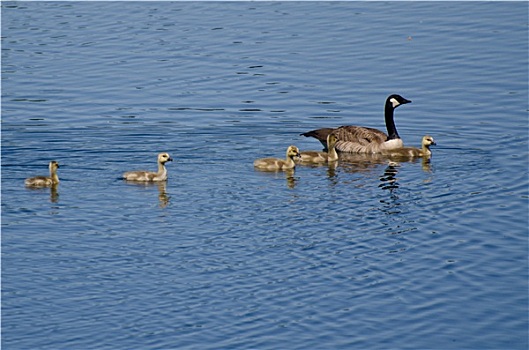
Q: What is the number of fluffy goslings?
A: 5